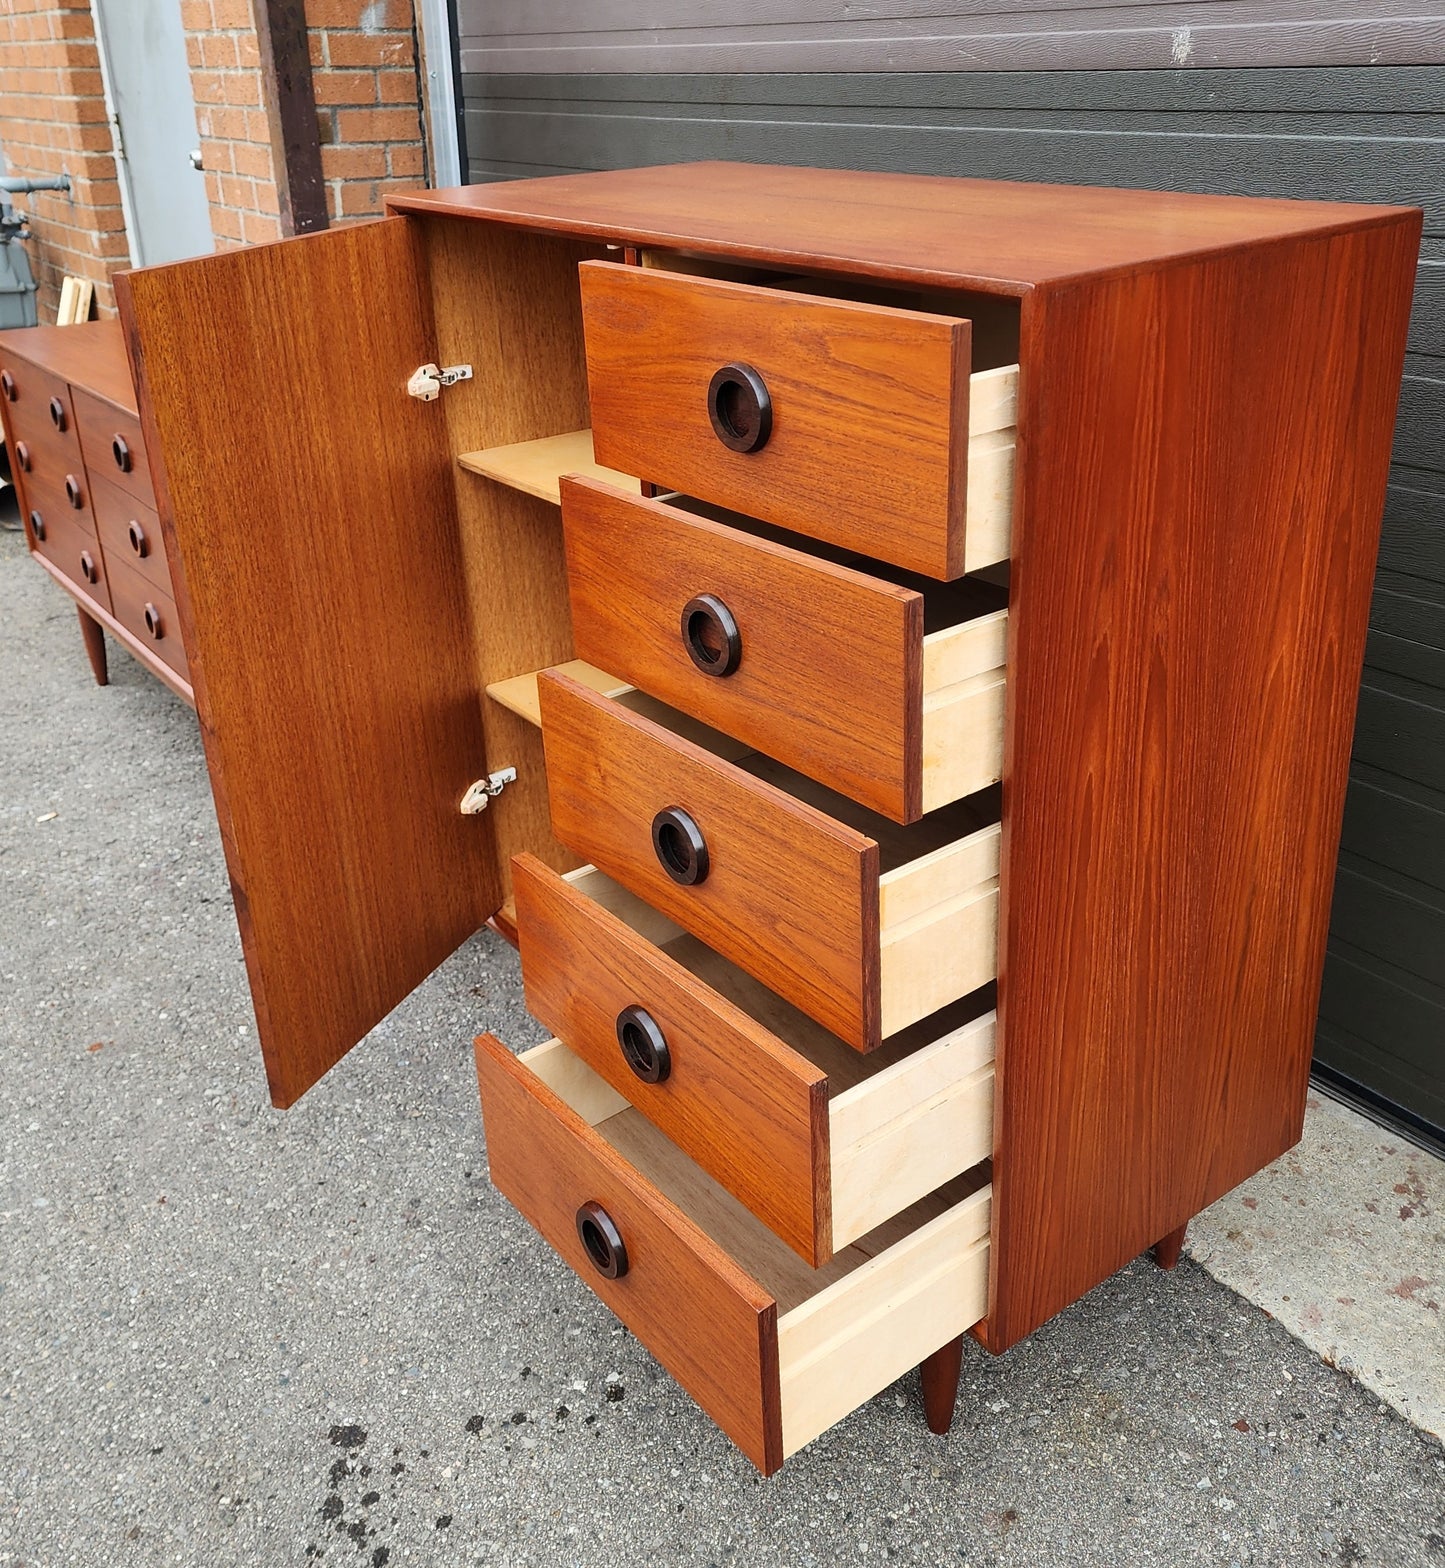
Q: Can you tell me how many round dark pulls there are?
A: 14